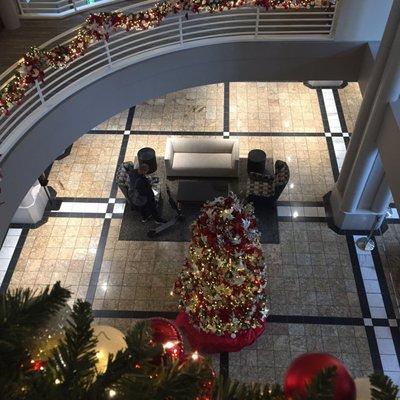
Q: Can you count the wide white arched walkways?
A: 1